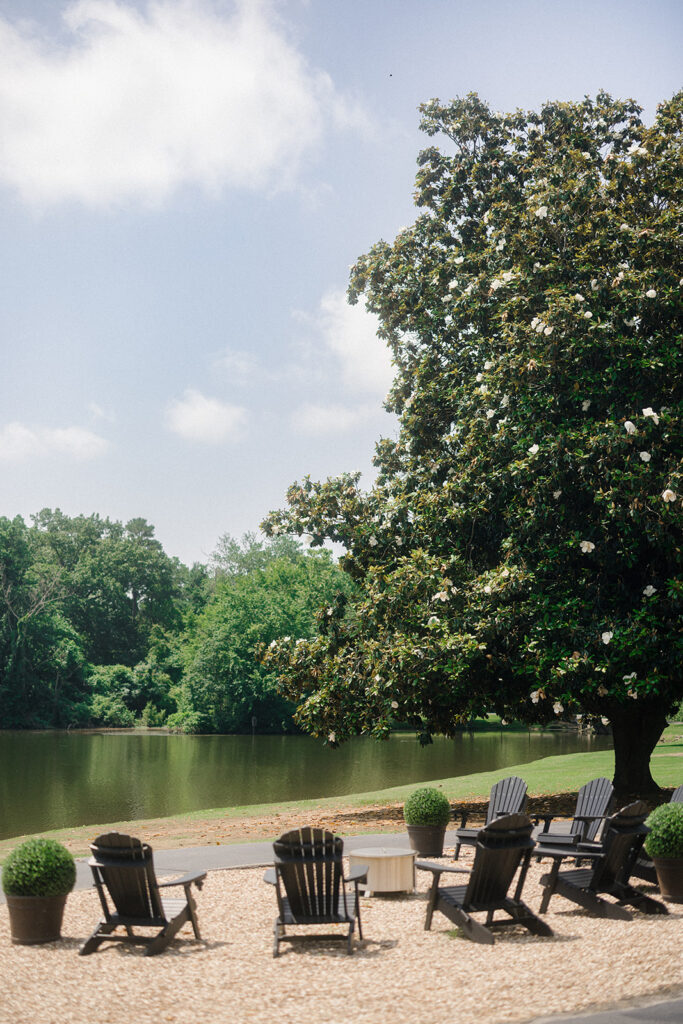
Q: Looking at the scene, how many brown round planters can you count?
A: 3